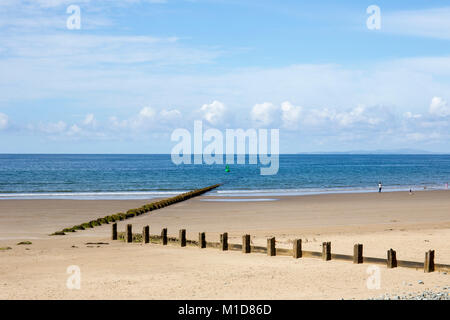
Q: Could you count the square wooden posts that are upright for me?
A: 14